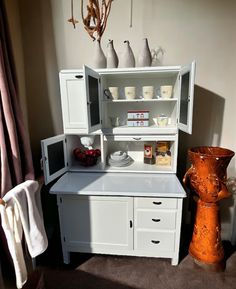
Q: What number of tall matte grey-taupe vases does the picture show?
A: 4